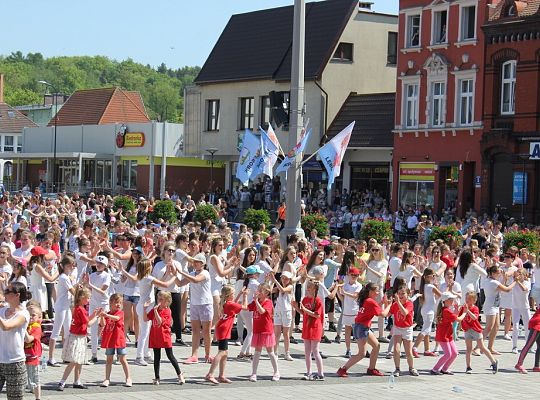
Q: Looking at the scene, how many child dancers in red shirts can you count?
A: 12